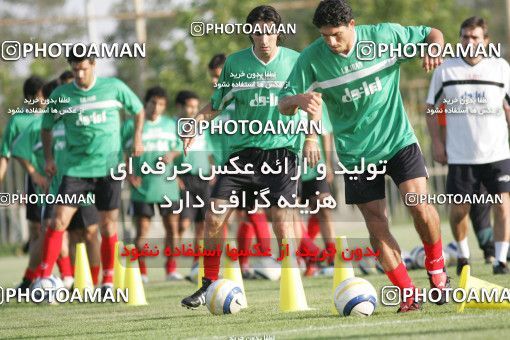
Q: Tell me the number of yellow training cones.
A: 8